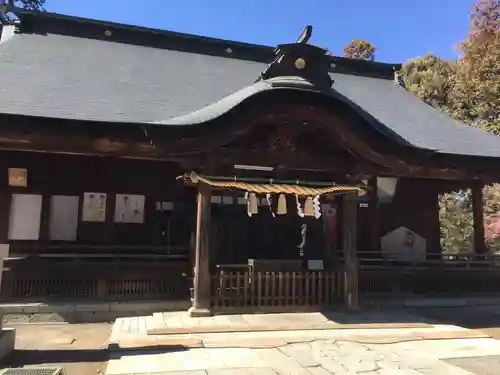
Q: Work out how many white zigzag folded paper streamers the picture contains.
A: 4